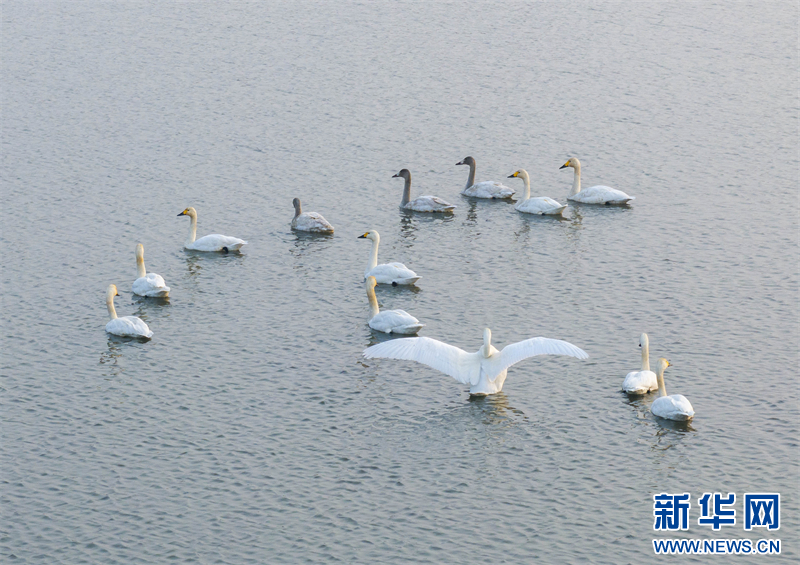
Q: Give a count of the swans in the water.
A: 13